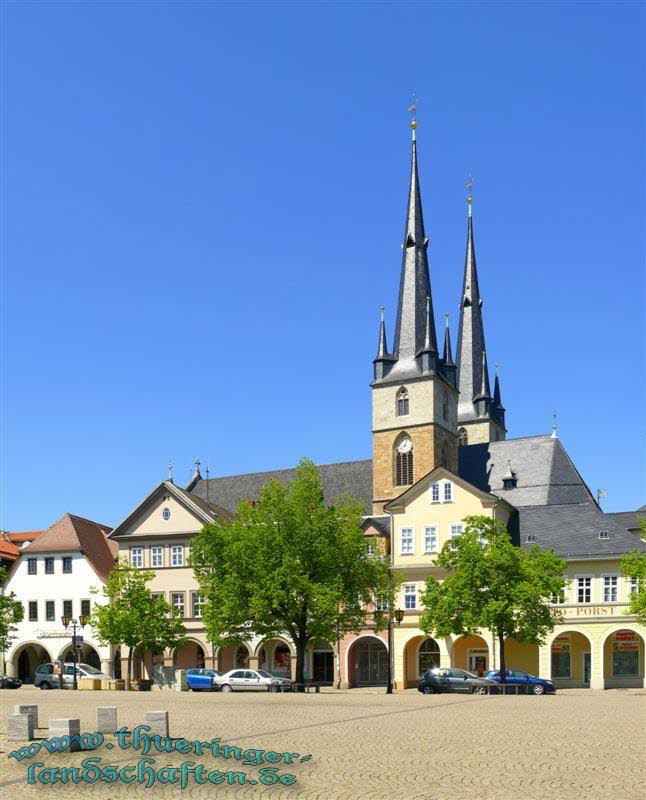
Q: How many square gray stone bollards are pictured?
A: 5